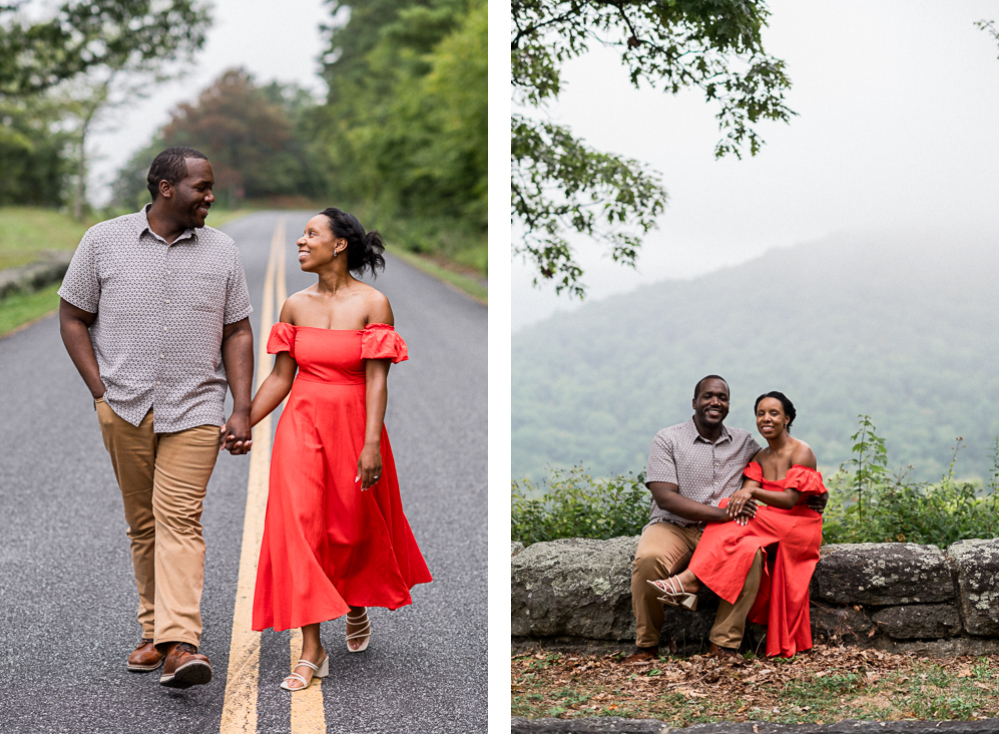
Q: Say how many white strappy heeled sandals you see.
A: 4